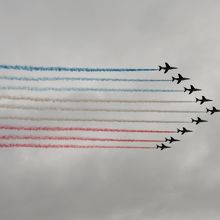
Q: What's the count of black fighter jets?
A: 9